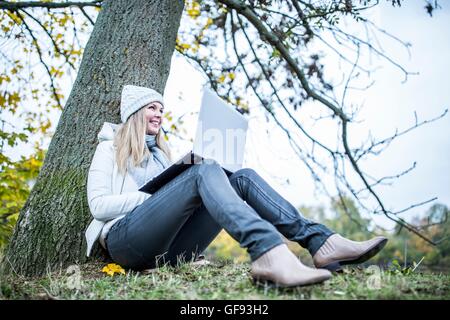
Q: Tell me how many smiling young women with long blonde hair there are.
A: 1